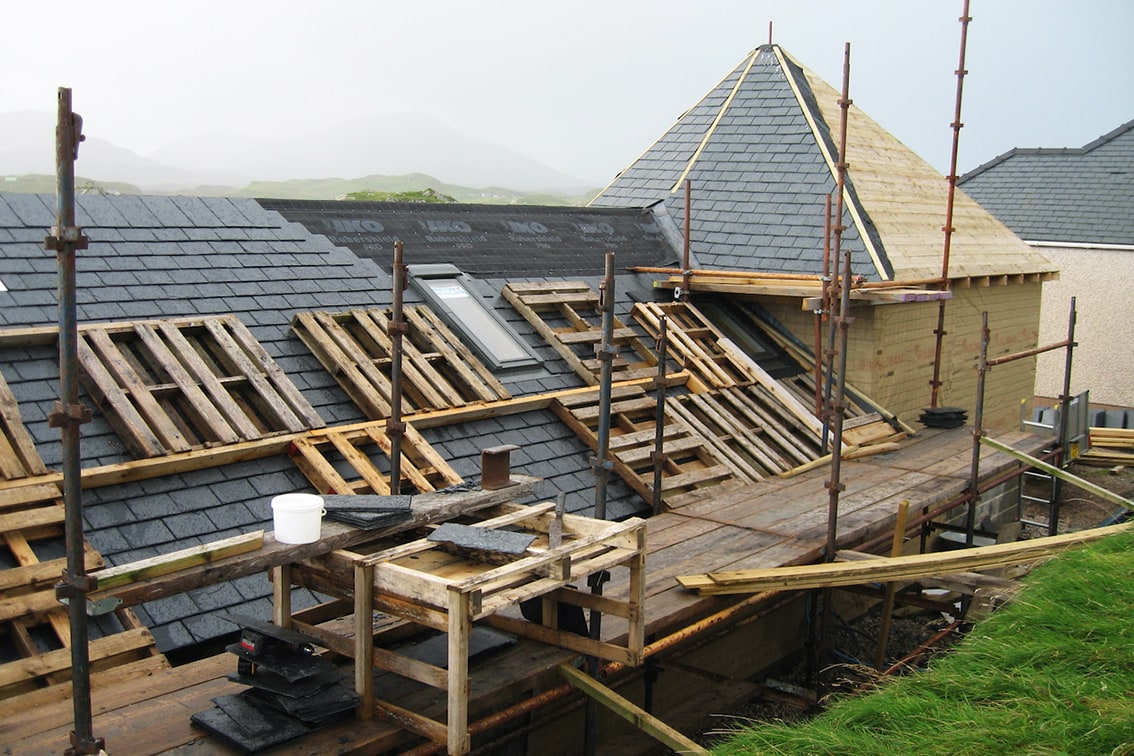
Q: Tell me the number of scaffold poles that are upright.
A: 11